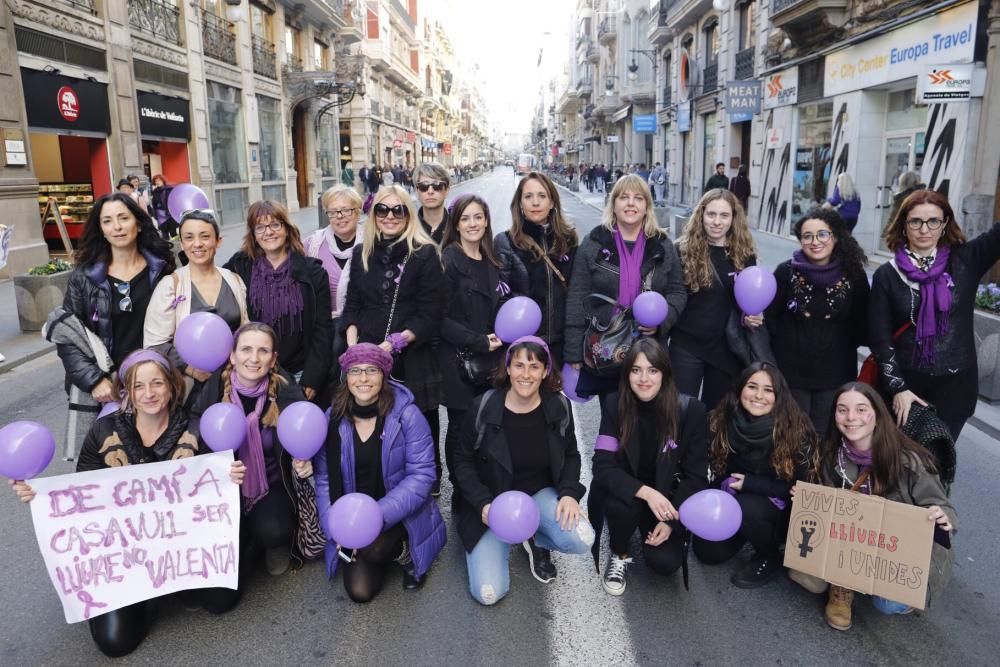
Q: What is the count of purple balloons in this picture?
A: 12